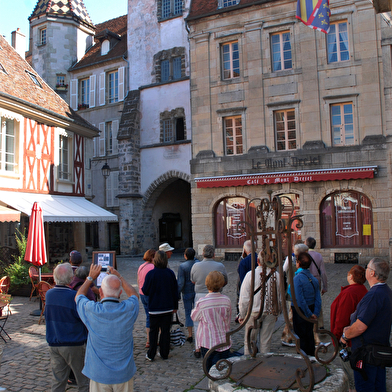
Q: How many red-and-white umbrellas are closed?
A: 1